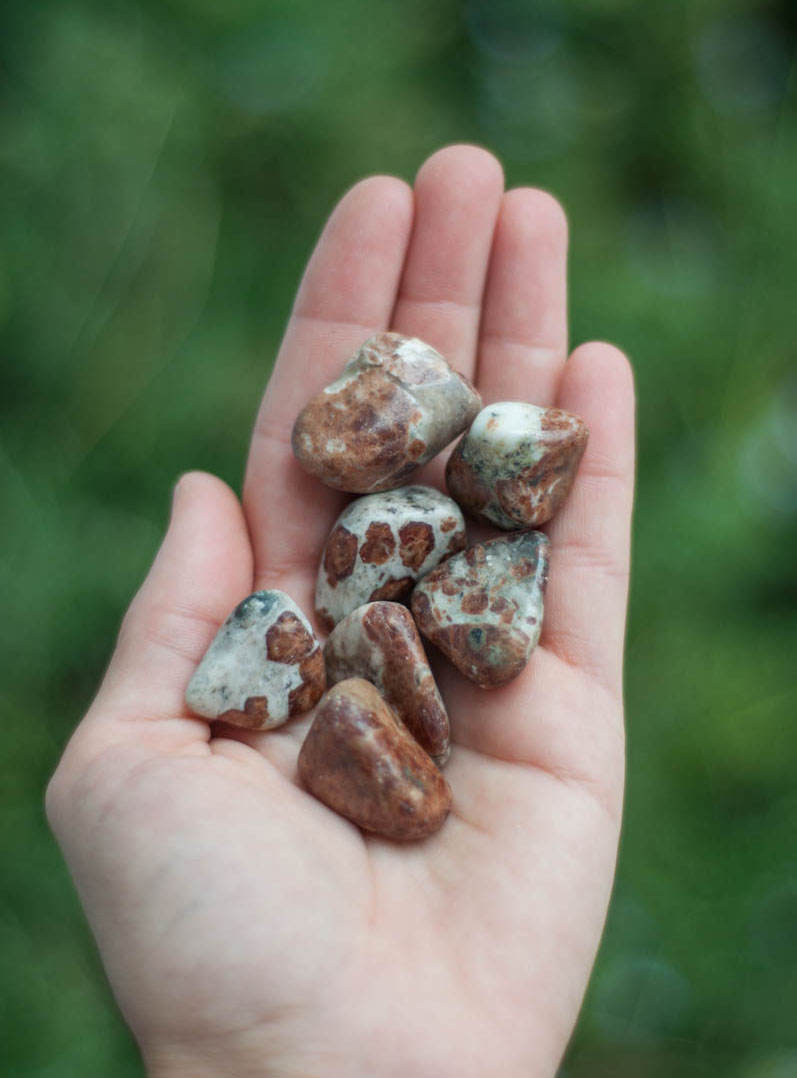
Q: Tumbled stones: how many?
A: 7